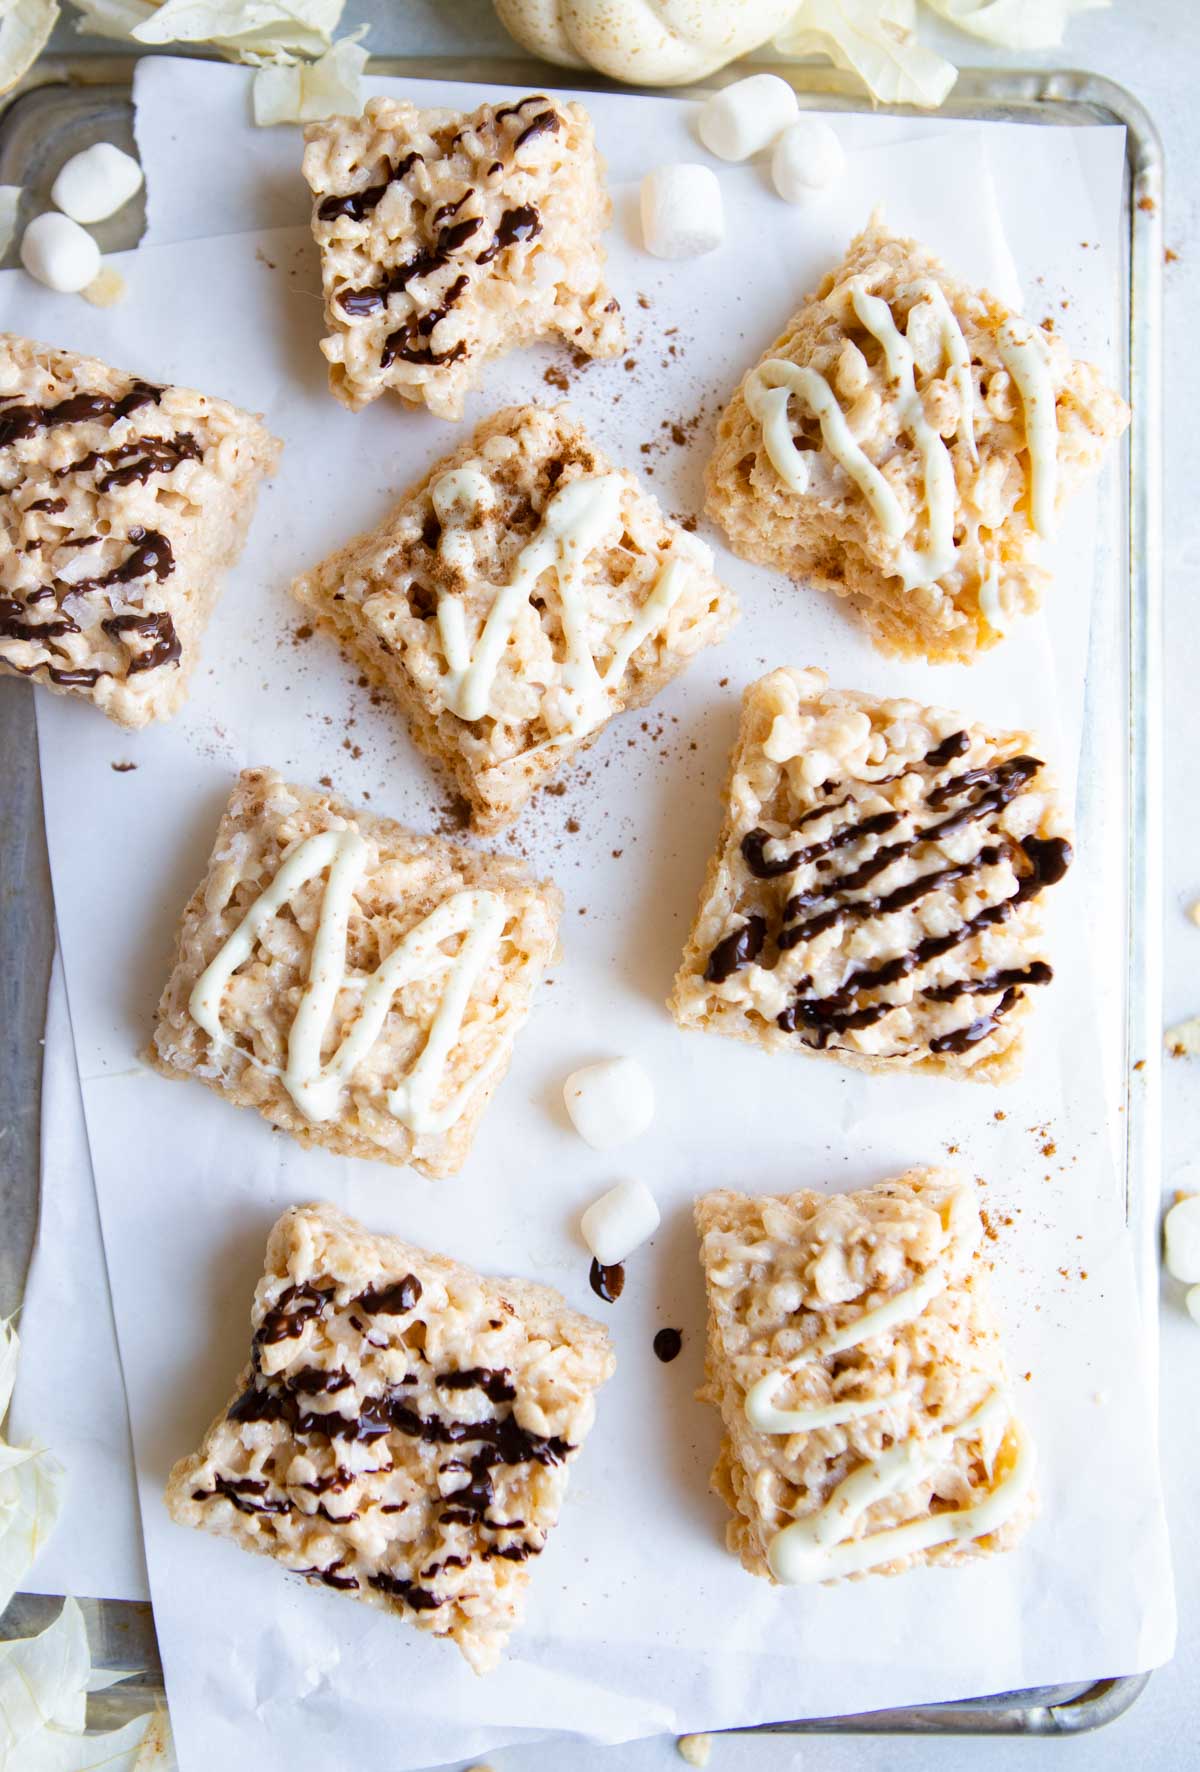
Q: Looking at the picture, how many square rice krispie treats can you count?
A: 8